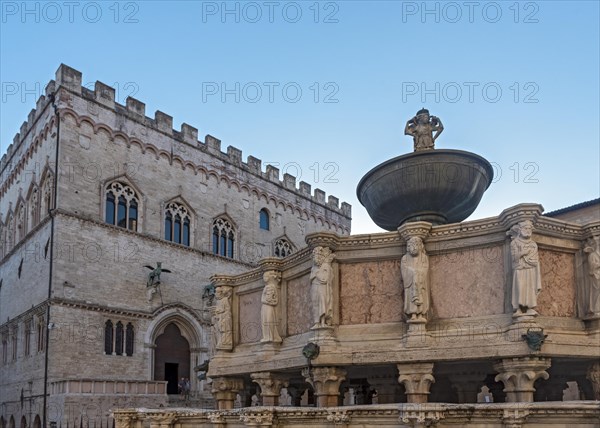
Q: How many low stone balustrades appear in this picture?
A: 1